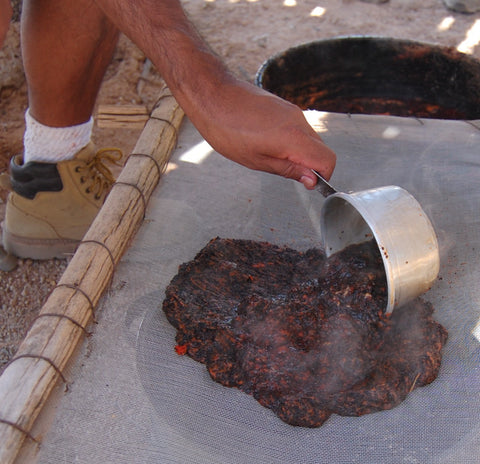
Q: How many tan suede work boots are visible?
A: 1